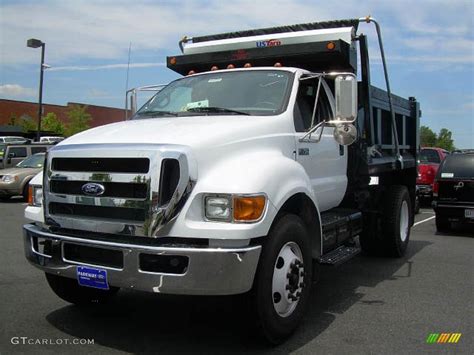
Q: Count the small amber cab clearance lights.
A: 5